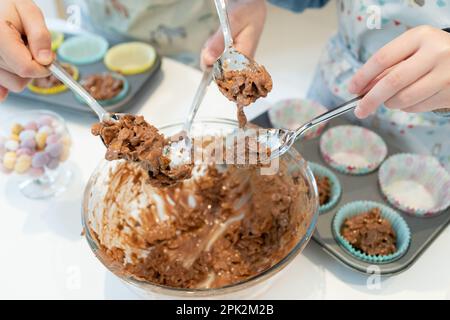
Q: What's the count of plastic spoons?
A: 0